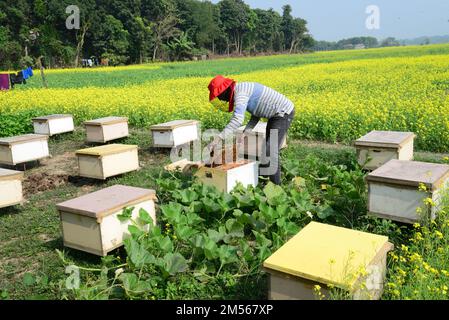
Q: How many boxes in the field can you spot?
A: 12